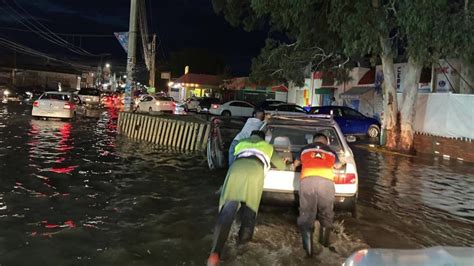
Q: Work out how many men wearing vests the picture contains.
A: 2